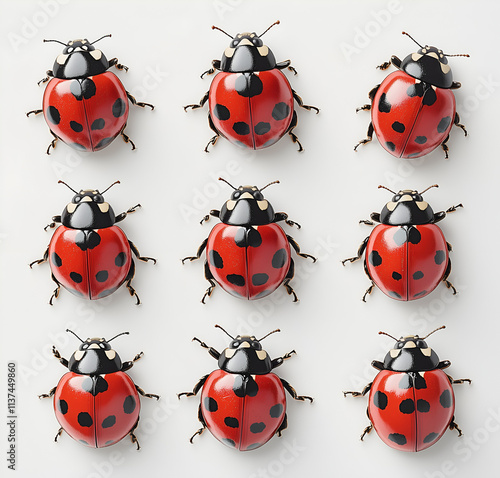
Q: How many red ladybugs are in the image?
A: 9